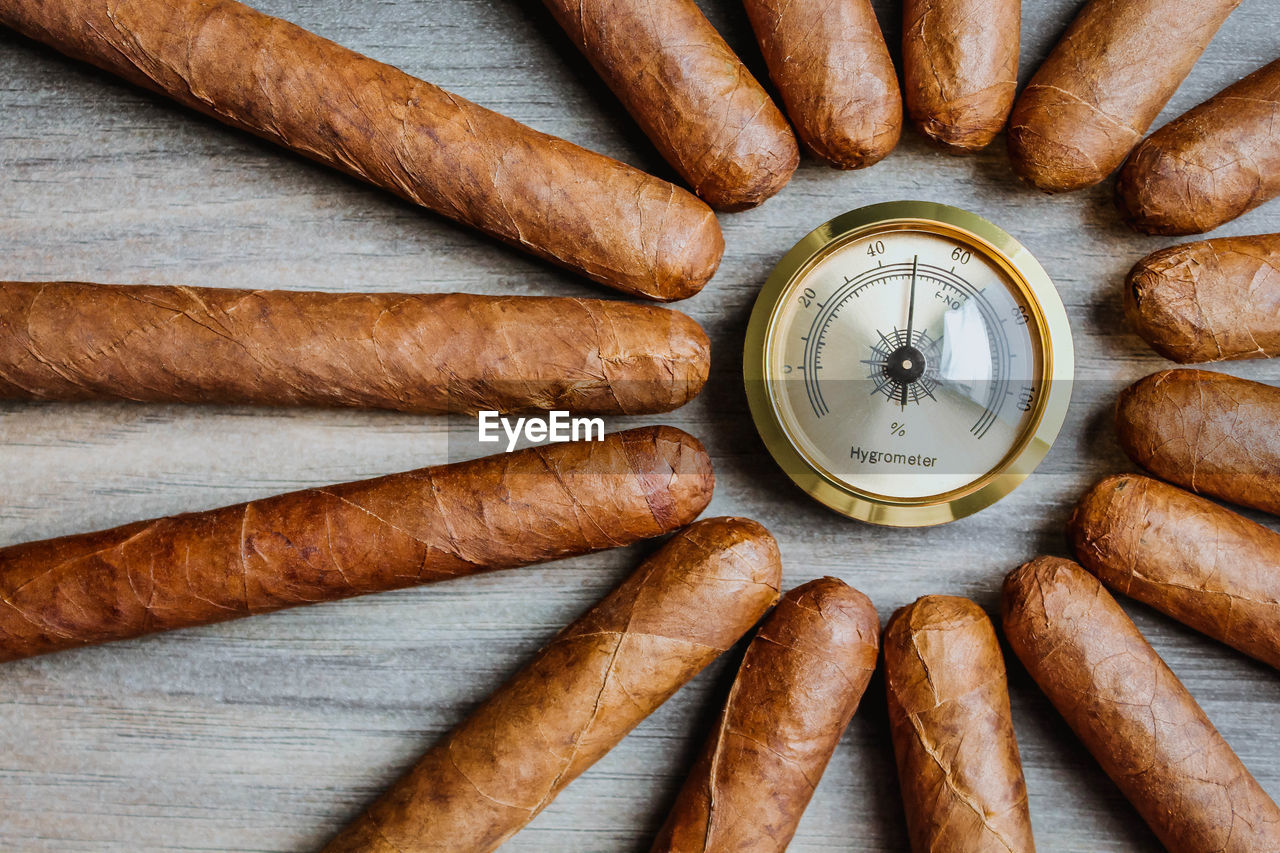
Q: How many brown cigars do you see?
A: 15